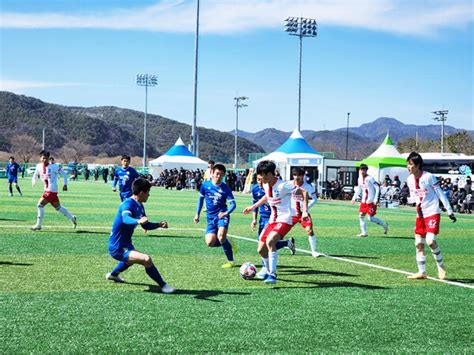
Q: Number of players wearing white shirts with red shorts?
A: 5